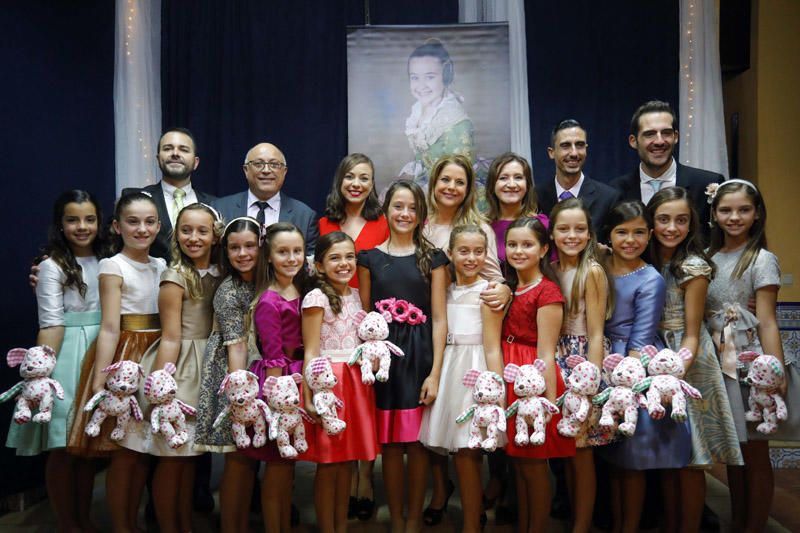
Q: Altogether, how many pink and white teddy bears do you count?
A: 13